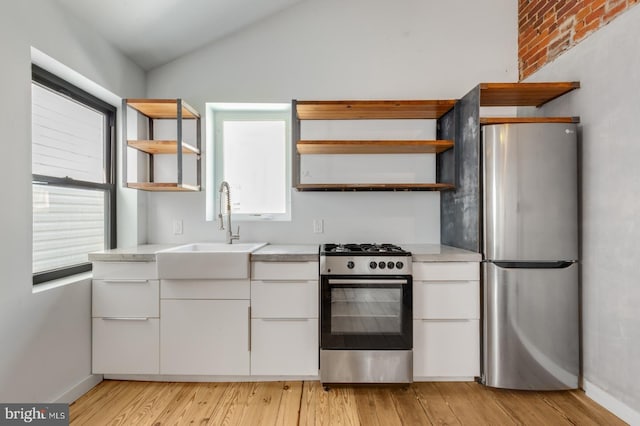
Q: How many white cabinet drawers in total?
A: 9